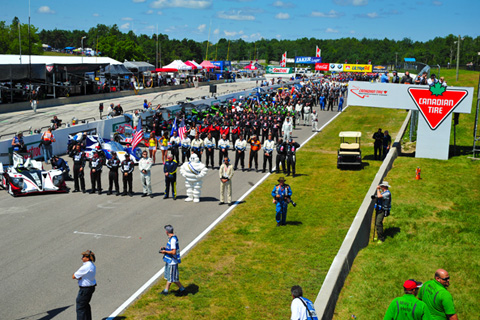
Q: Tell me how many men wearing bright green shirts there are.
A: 2